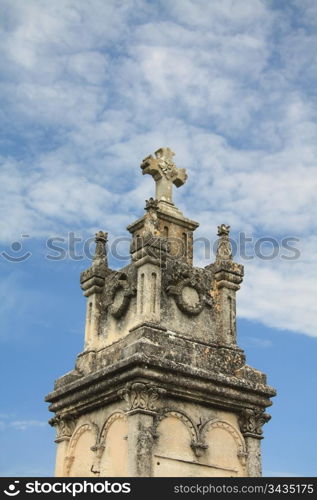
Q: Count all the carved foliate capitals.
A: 3